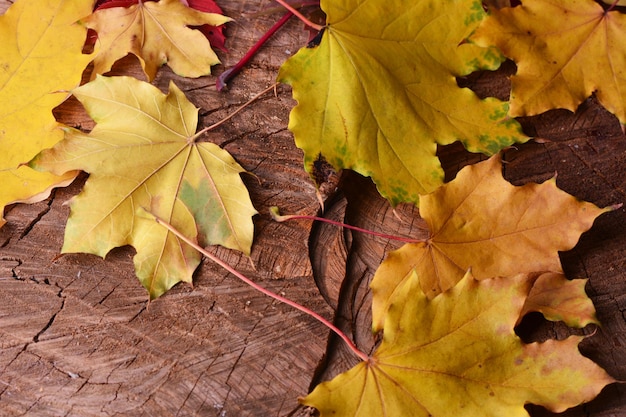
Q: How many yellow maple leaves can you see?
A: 7